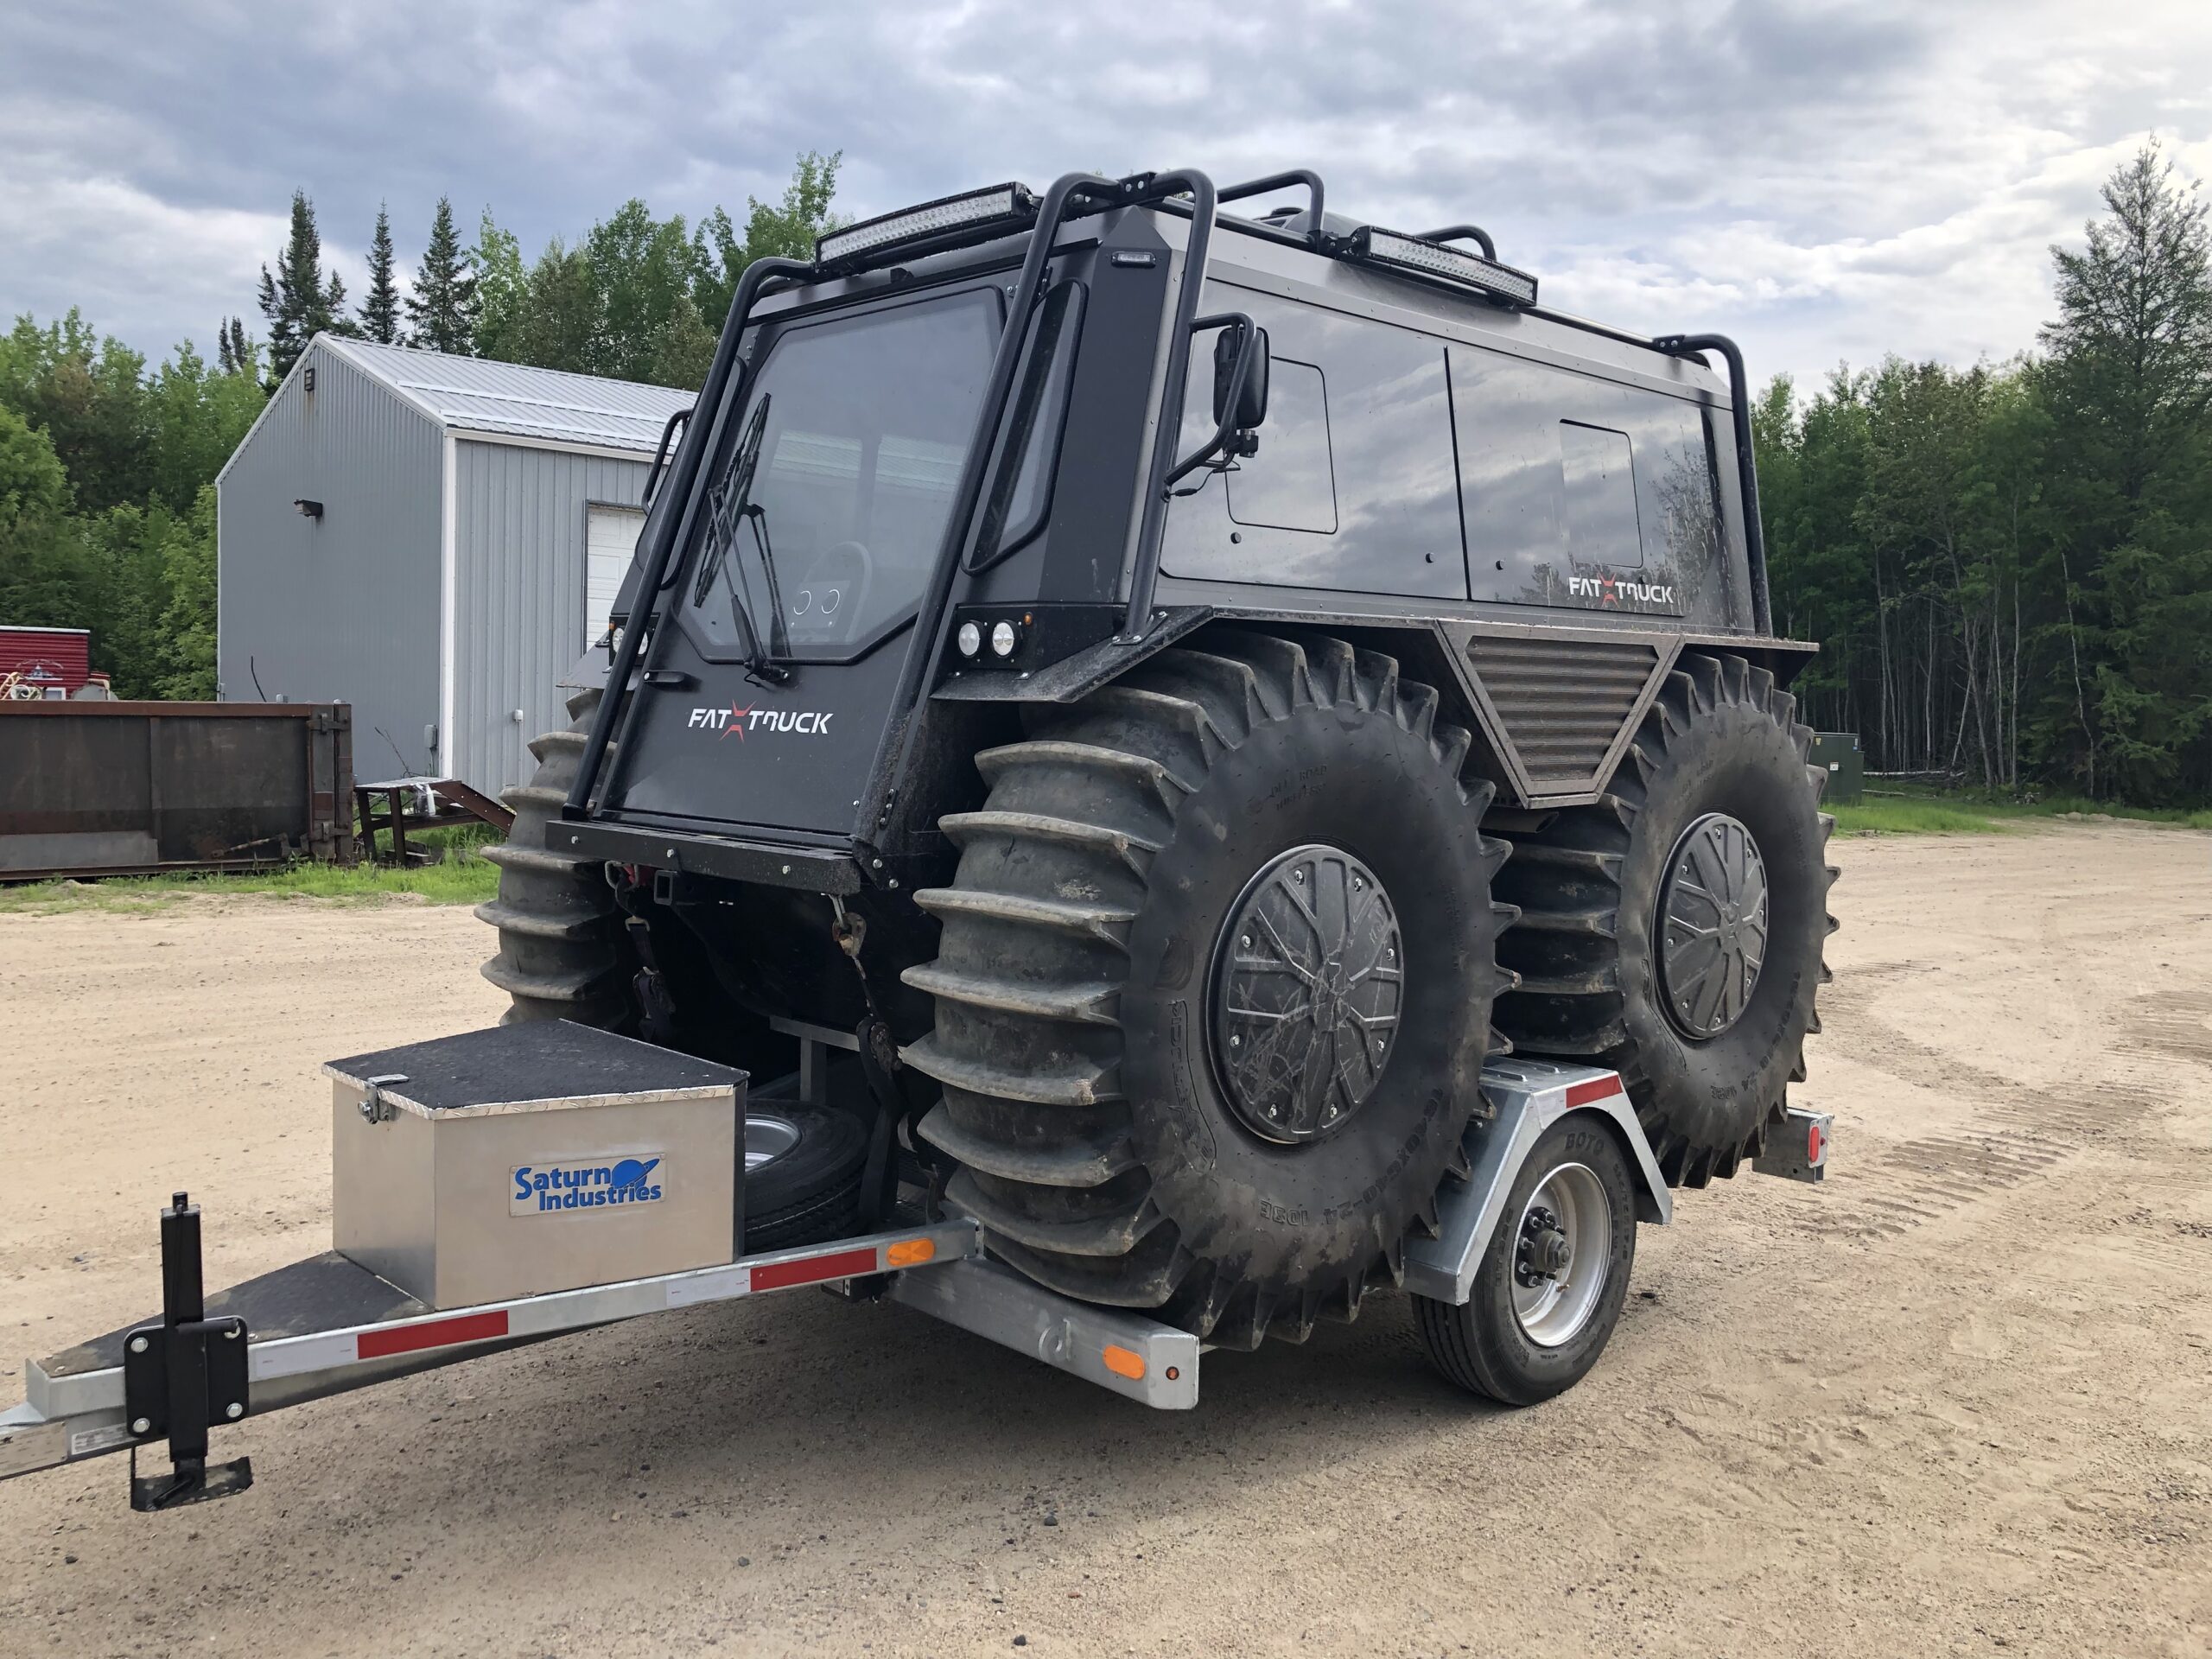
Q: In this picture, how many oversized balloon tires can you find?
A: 3